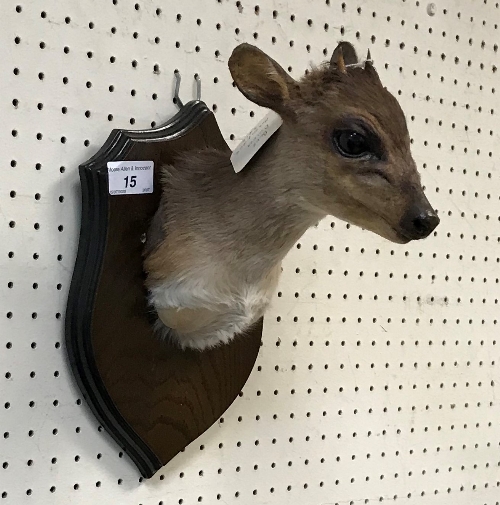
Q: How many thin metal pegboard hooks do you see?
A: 2